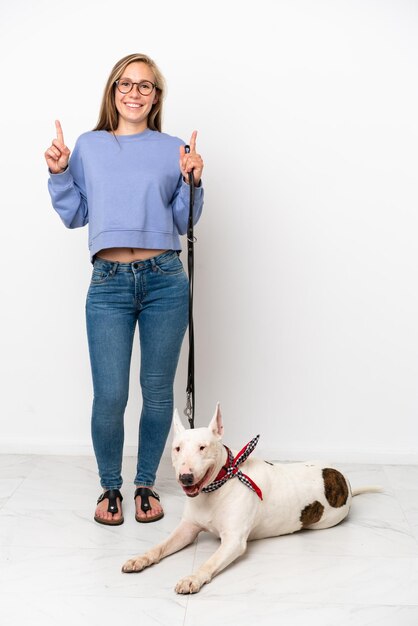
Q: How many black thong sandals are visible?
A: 2